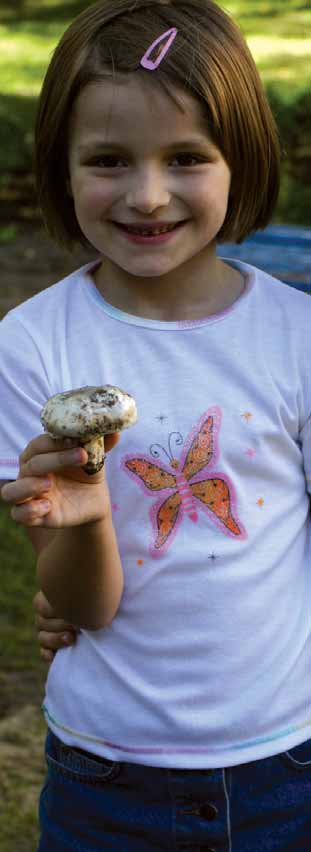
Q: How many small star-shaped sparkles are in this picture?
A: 7